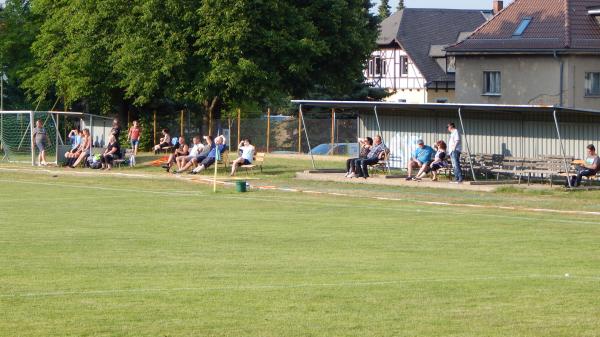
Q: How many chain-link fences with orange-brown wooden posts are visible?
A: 1